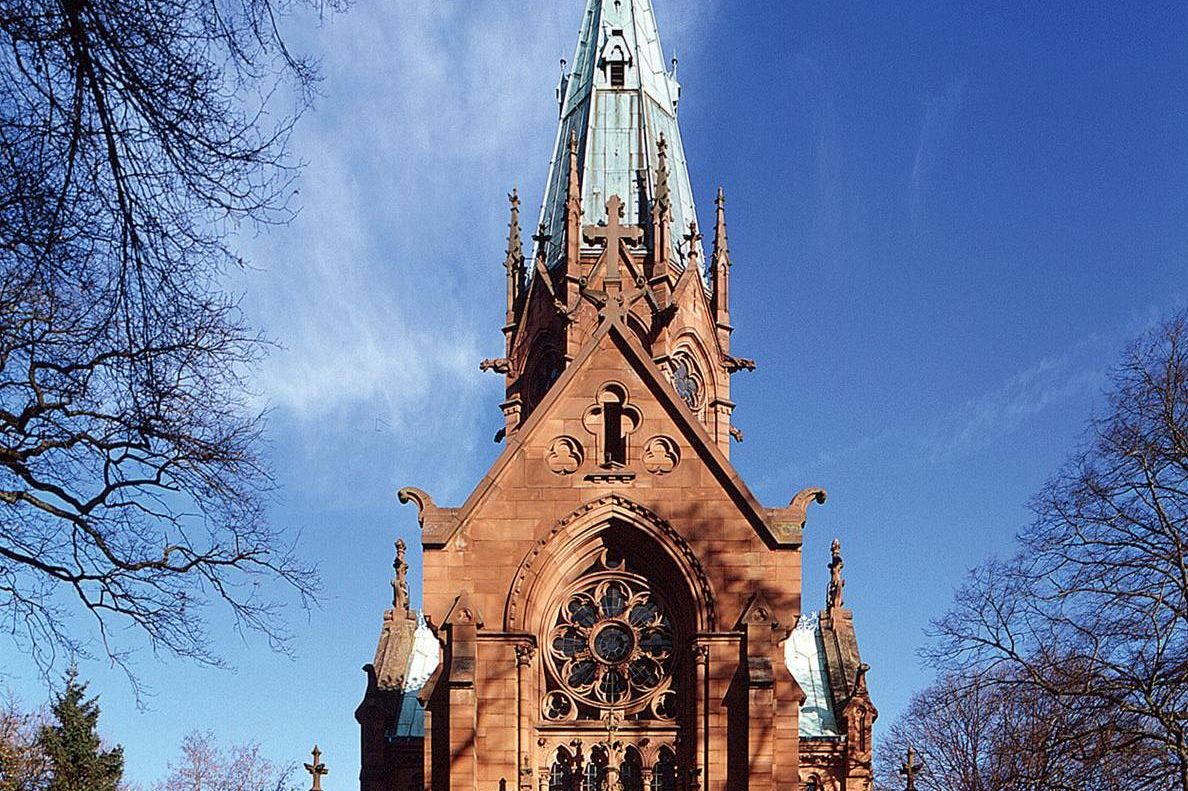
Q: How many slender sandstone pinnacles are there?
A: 4